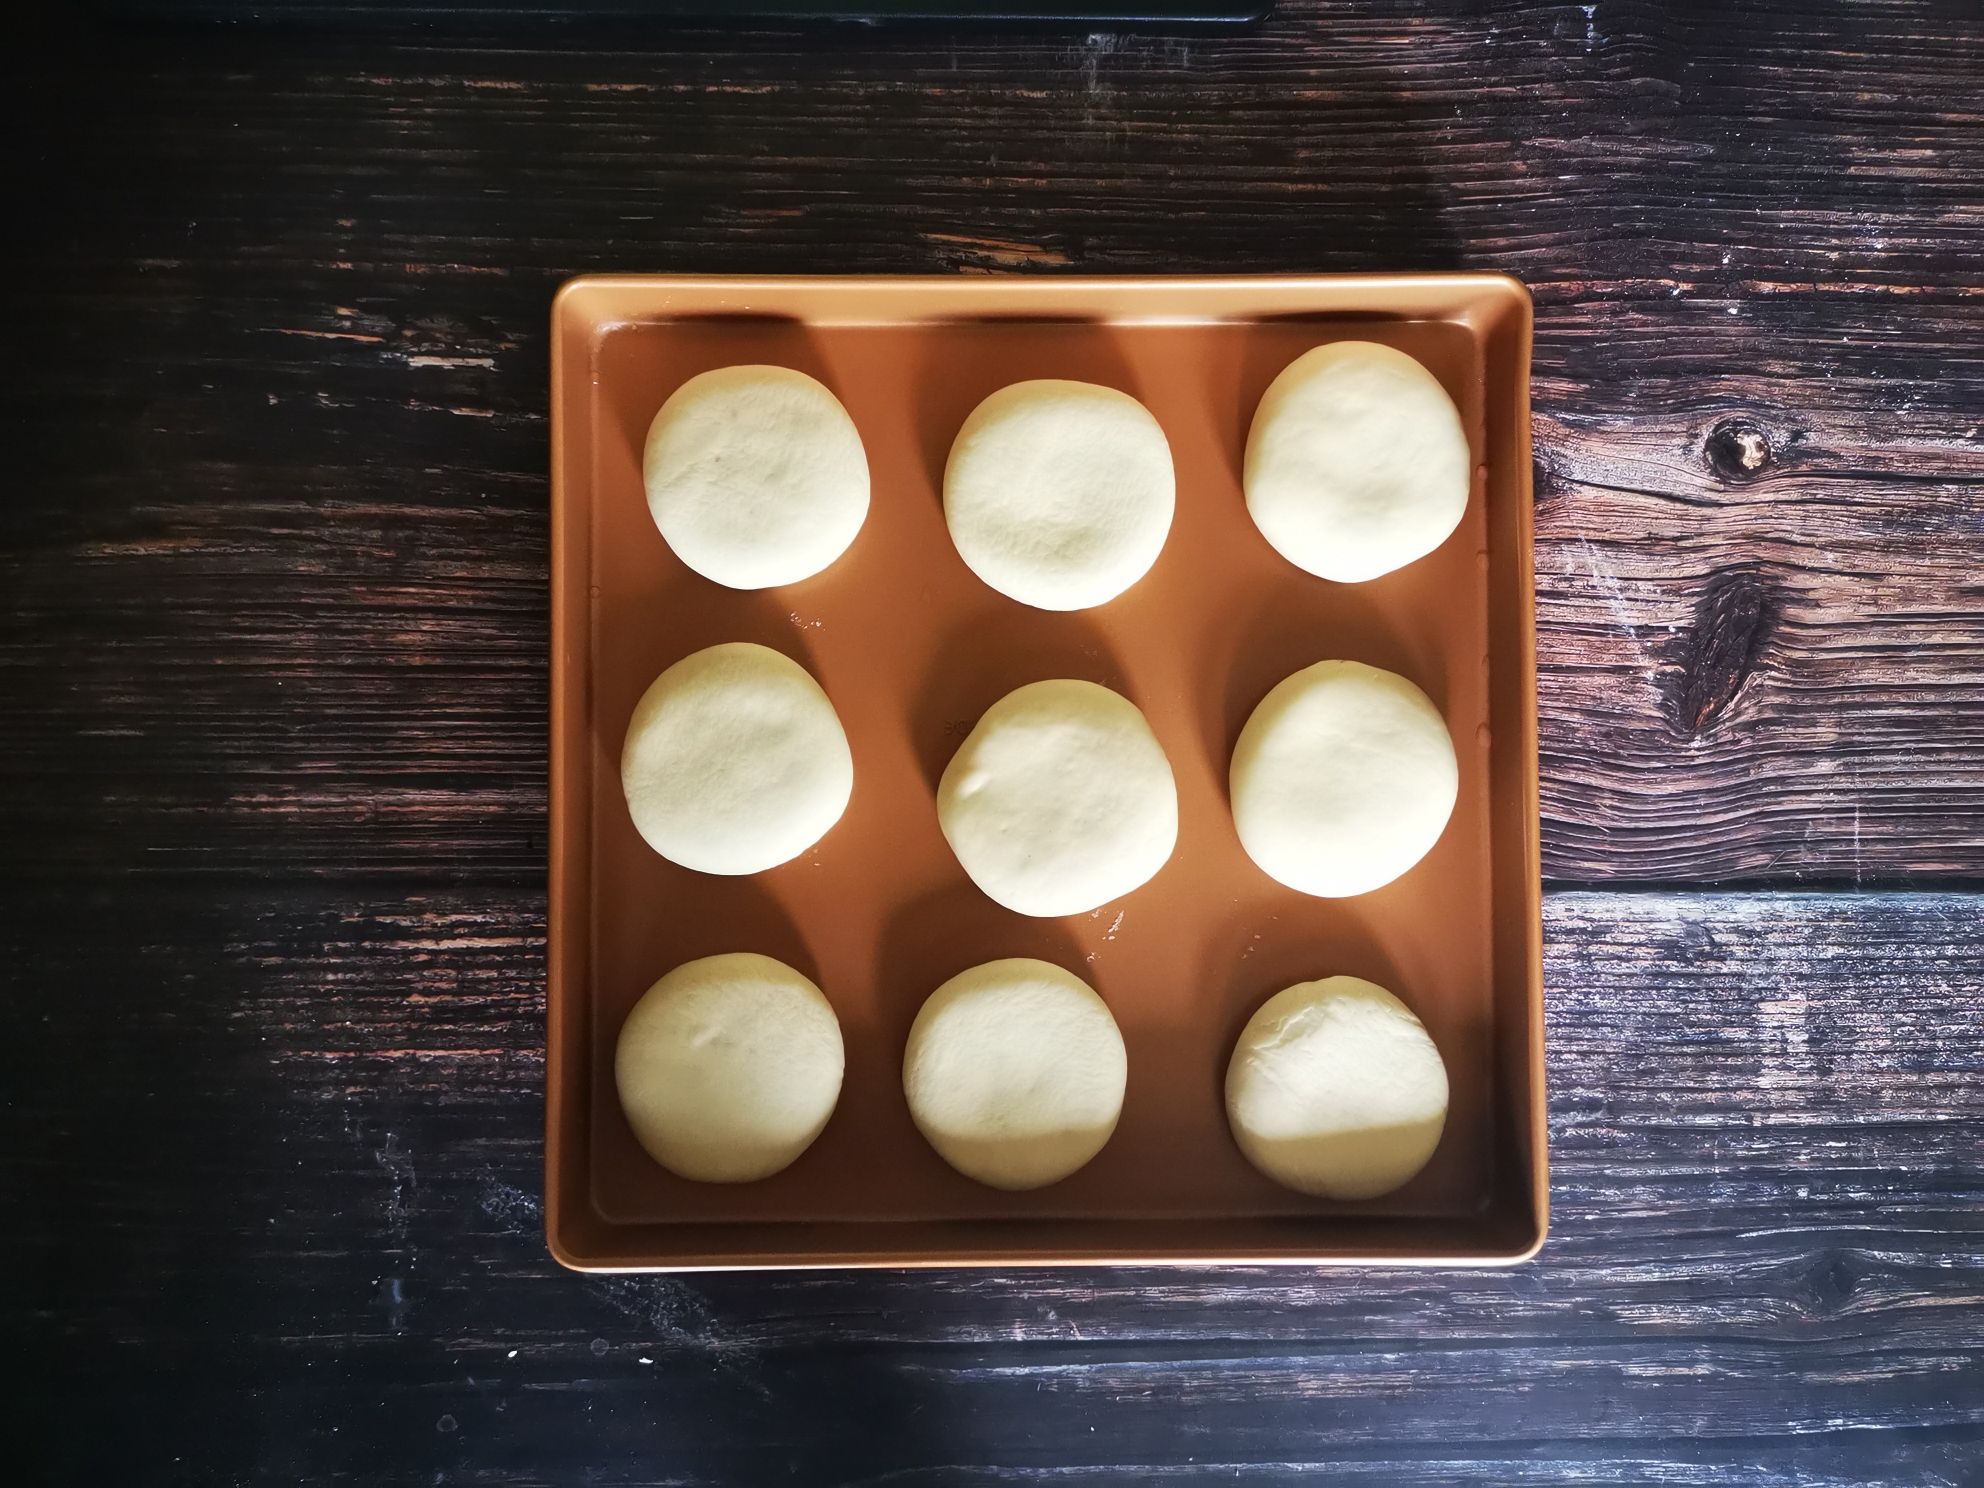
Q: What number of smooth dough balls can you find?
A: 9